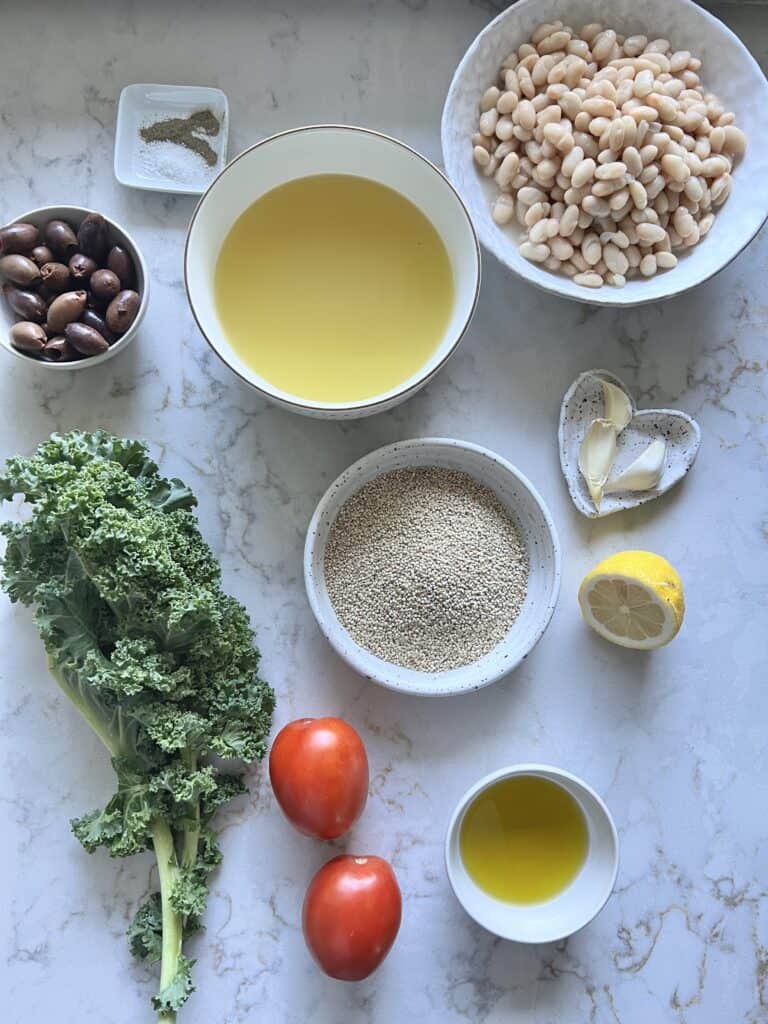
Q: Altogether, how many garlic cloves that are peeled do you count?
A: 0